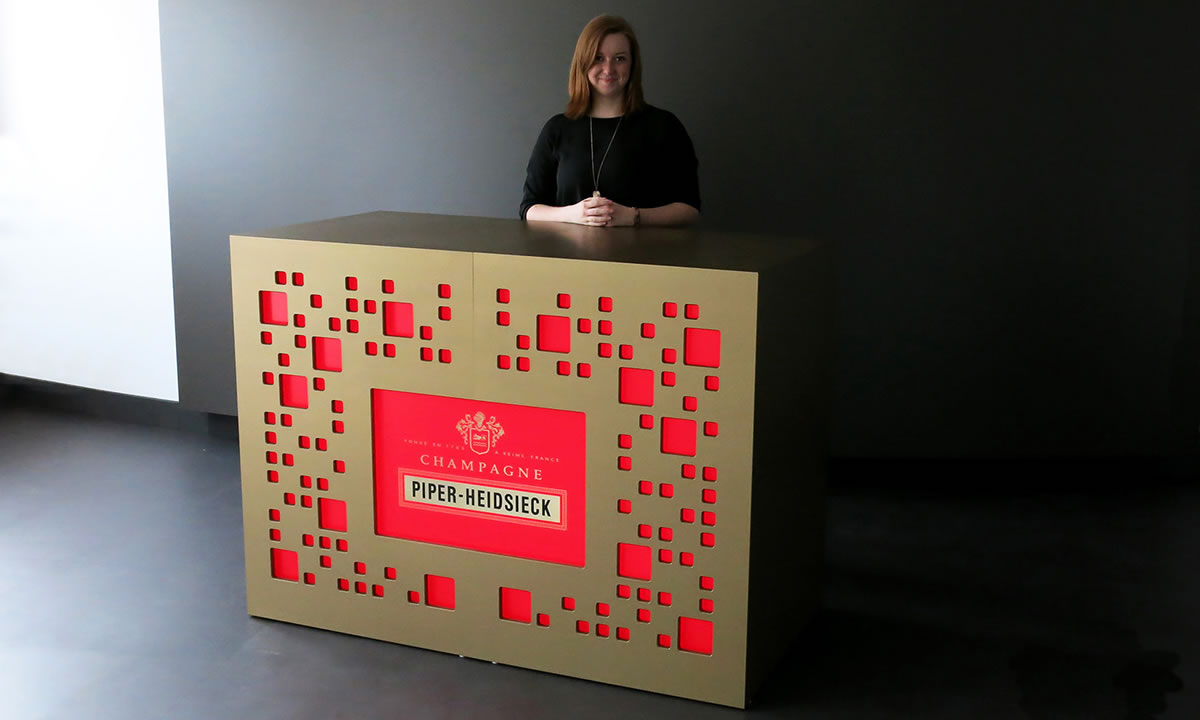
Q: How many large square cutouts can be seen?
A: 14